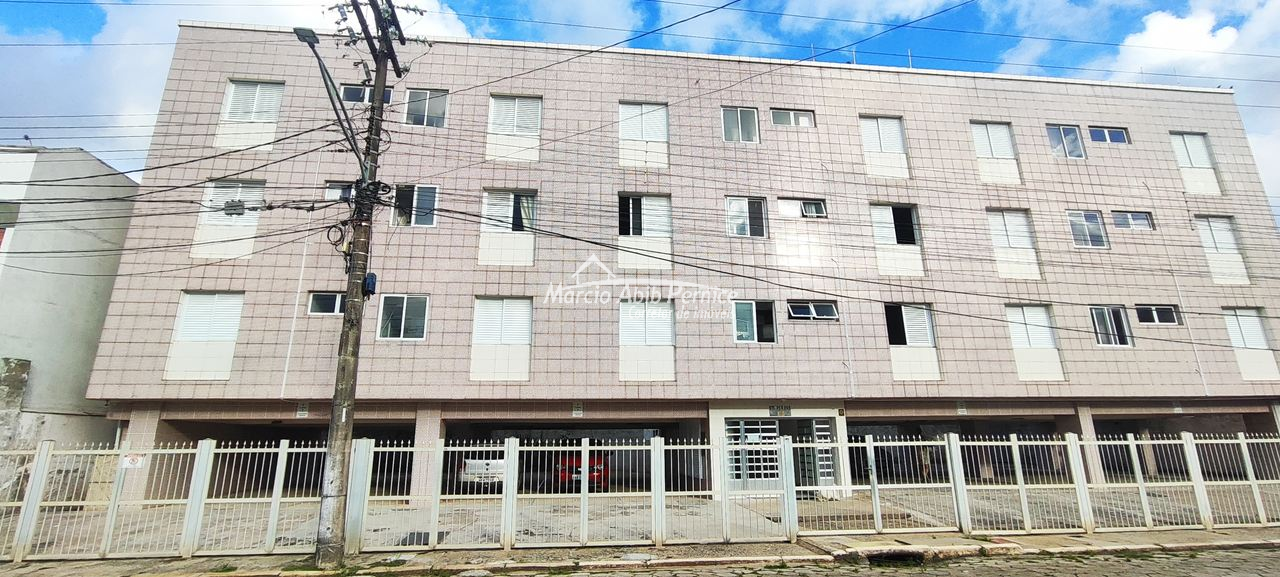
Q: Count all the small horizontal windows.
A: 9